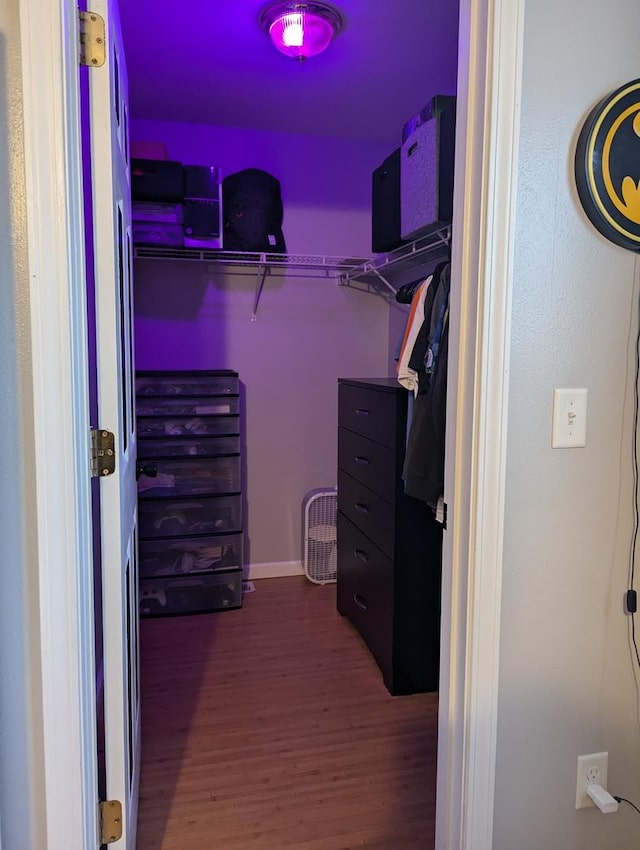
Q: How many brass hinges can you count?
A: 3